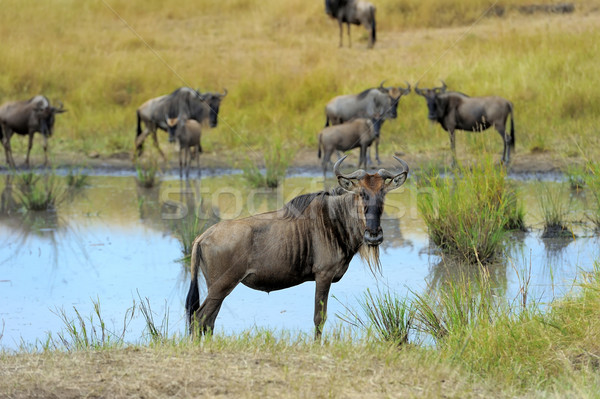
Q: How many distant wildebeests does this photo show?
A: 7